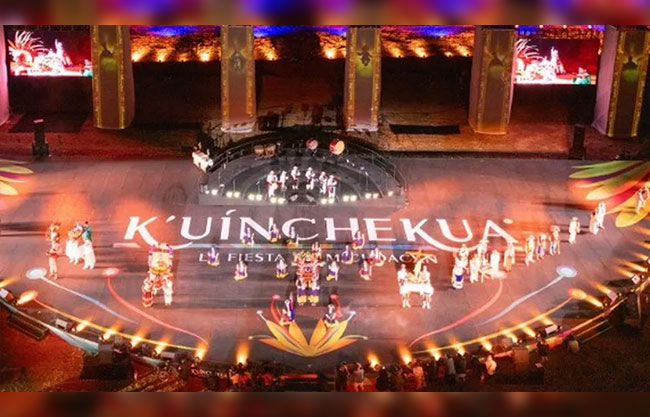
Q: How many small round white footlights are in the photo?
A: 15